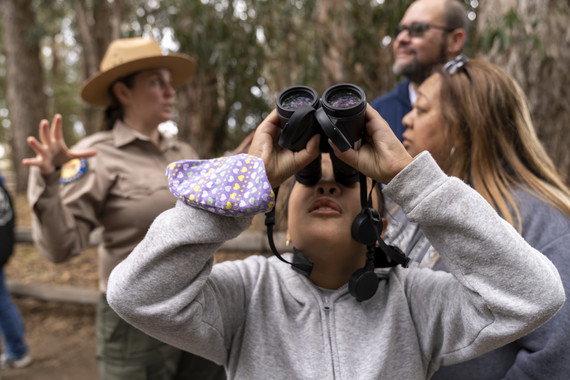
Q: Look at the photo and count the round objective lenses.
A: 2